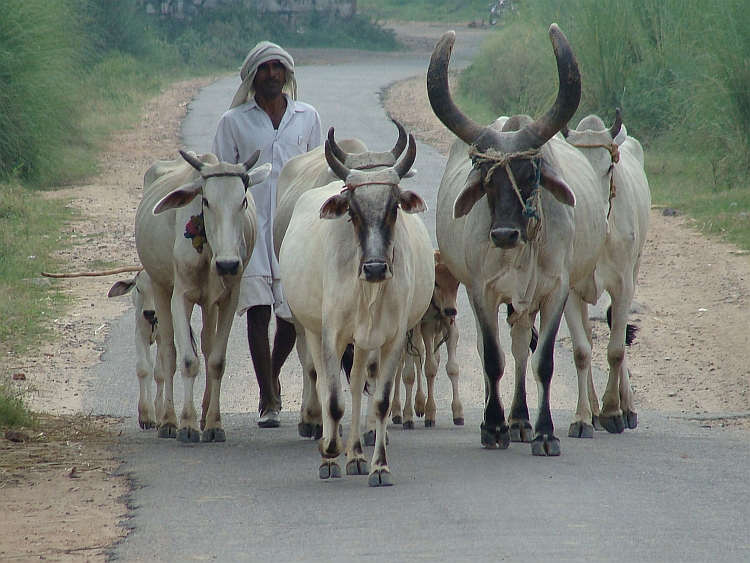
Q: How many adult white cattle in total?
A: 5